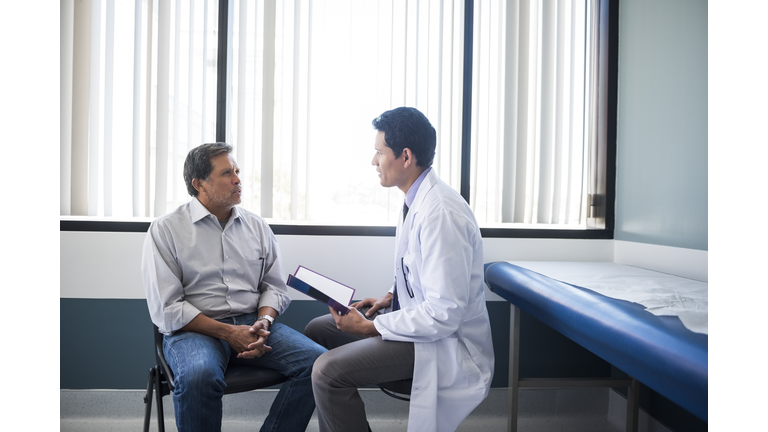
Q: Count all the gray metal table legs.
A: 2